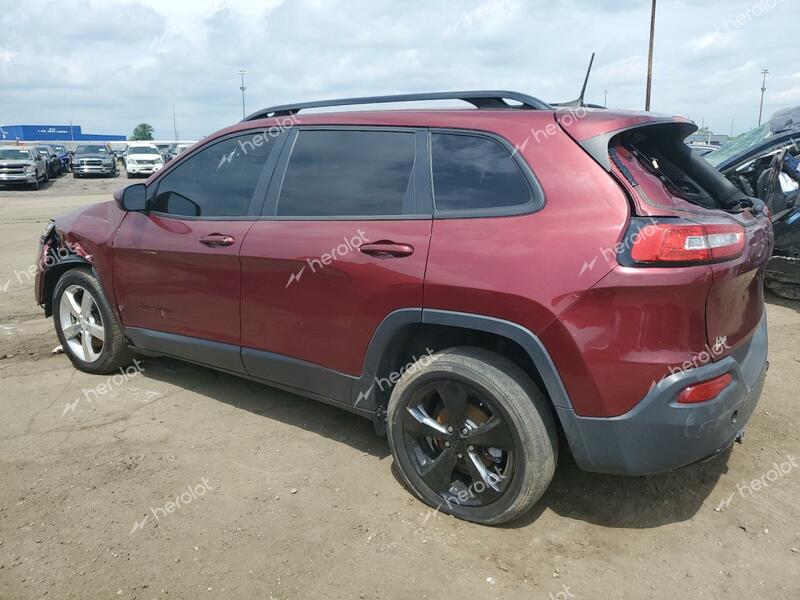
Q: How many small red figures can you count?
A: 0